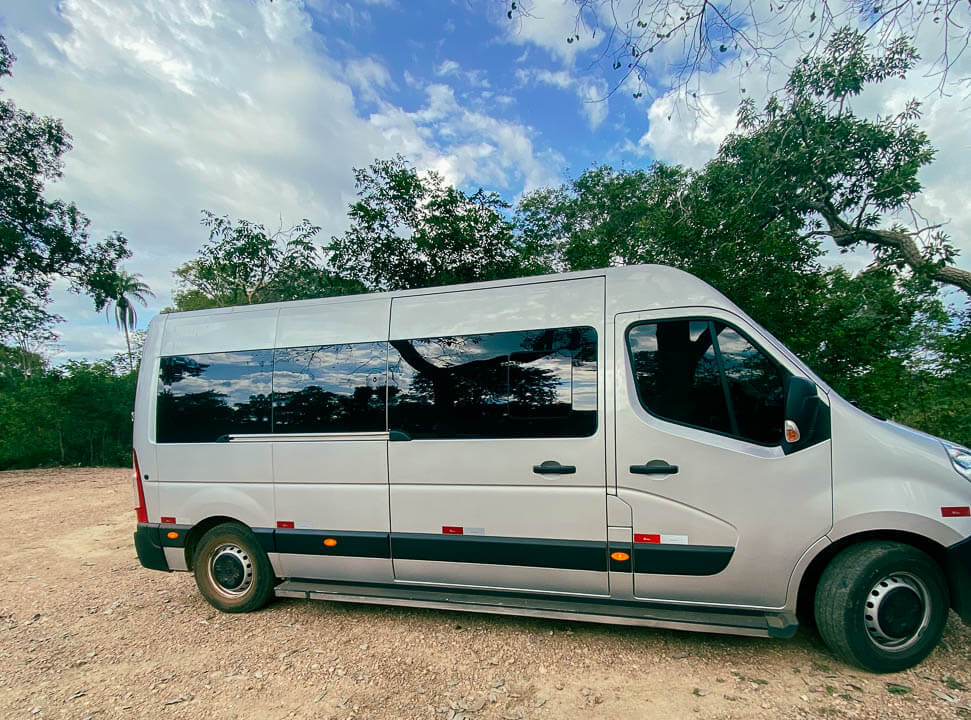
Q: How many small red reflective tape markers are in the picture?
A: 5